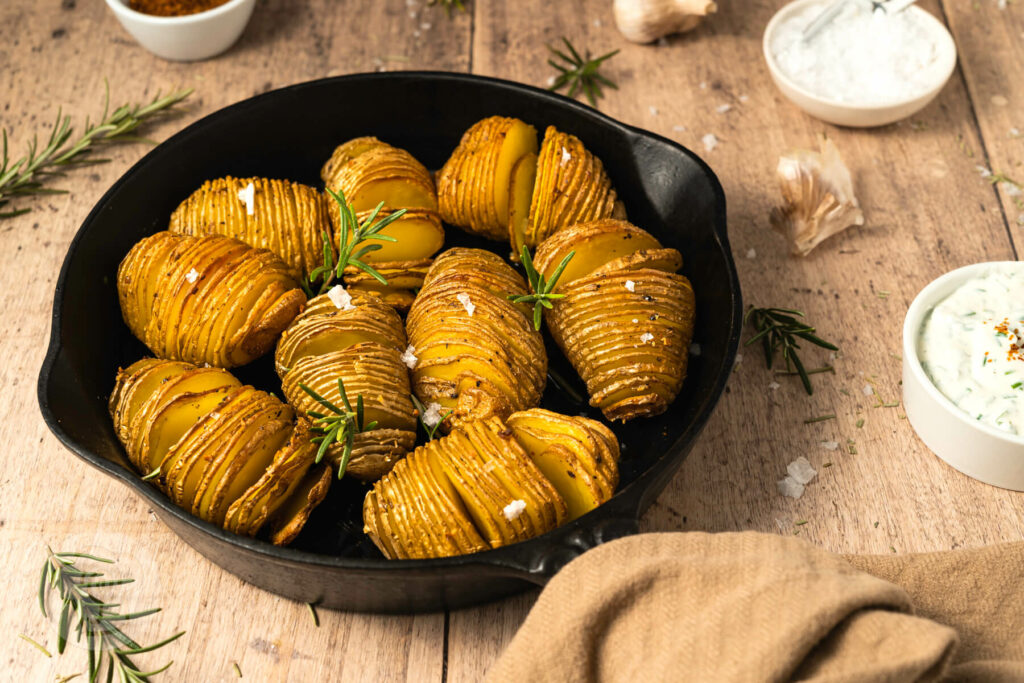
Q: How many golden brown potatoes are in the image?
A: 9